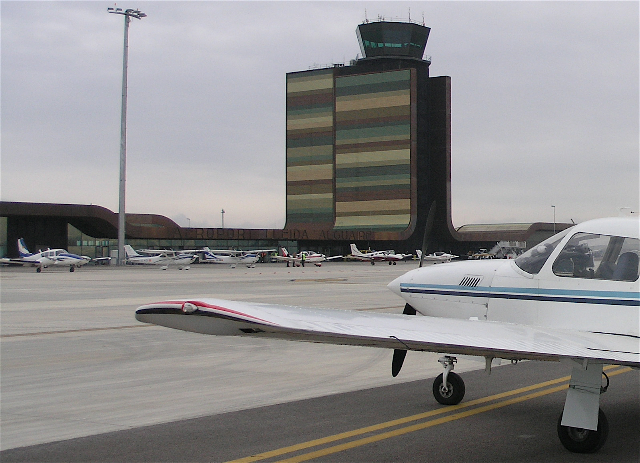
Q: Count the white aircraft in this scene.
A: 7